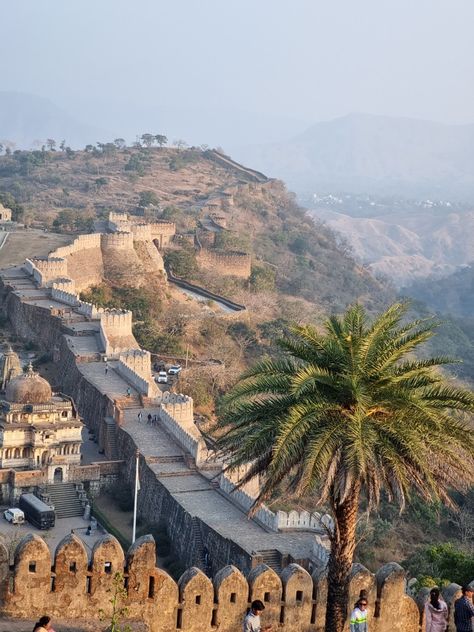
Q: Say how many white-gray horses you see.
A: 0